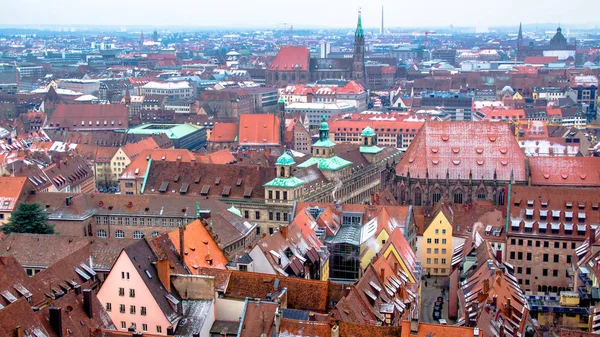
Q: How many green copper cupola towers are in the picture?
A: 3